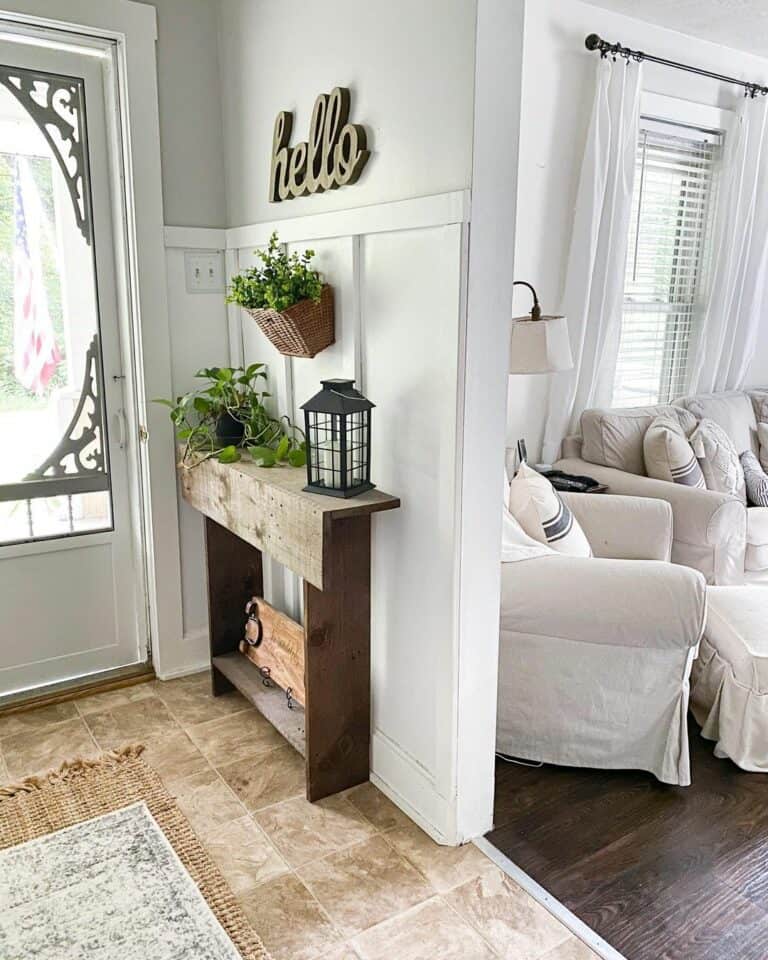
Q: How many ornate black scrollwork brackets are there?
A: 2